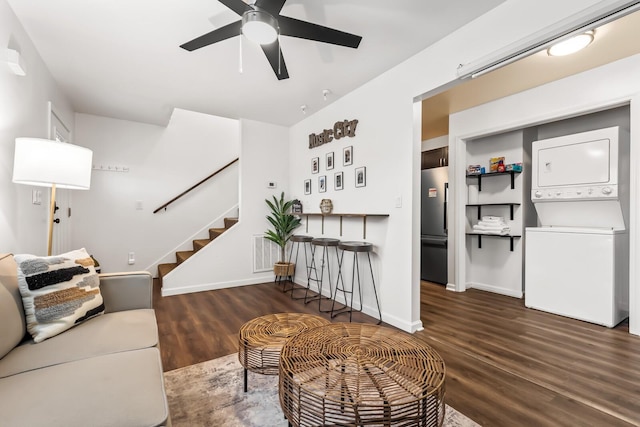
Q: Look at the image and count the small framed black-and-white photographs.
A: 7